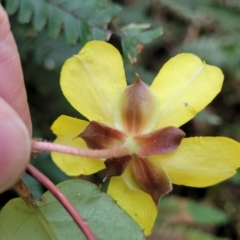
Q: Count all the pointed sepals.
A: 5